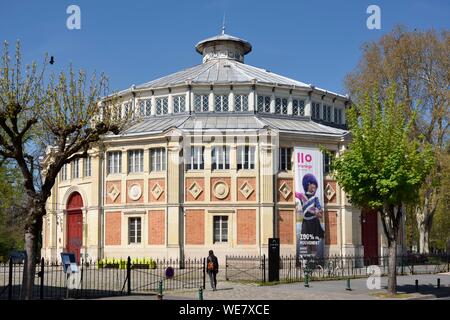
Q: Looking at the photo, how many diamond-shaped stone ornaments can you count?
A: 6